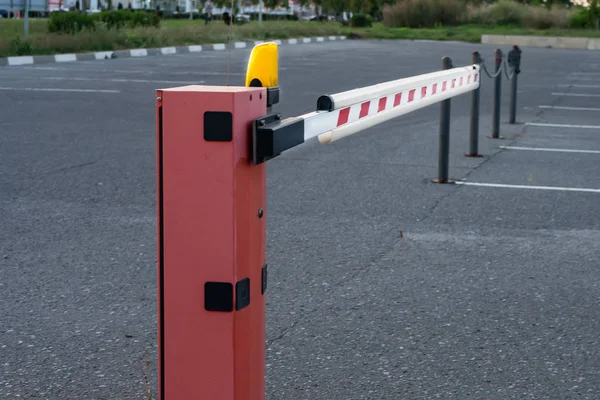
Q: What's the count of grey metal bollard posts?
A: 4